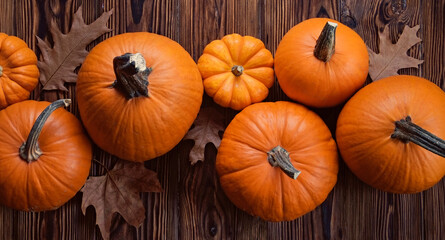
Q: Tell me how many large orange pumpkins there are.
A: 5